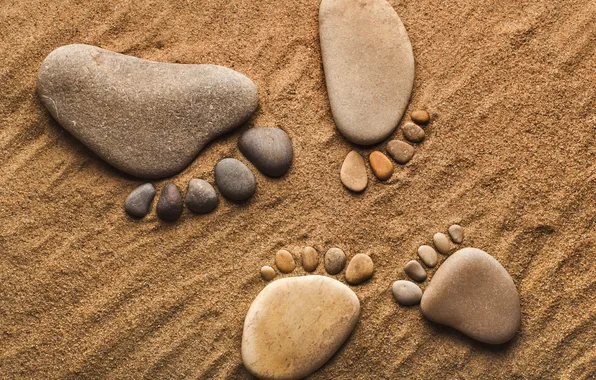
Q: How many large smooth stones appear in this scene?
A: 4